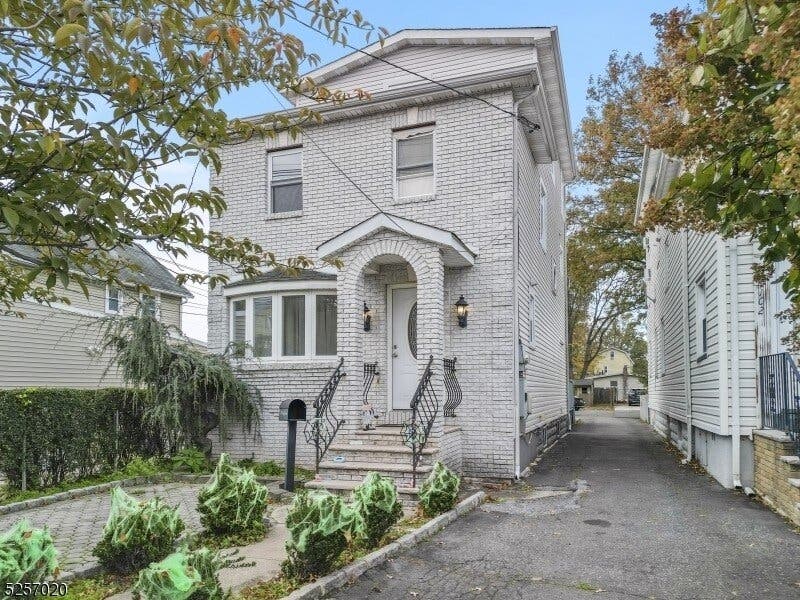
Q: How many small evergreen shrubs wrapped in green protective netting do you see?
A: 7